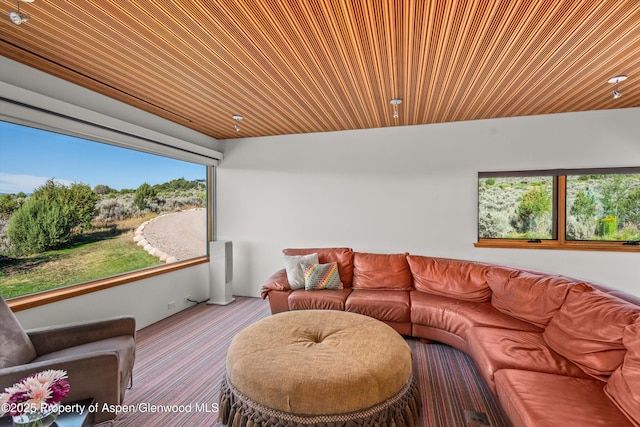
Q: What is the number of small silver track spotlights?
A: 4